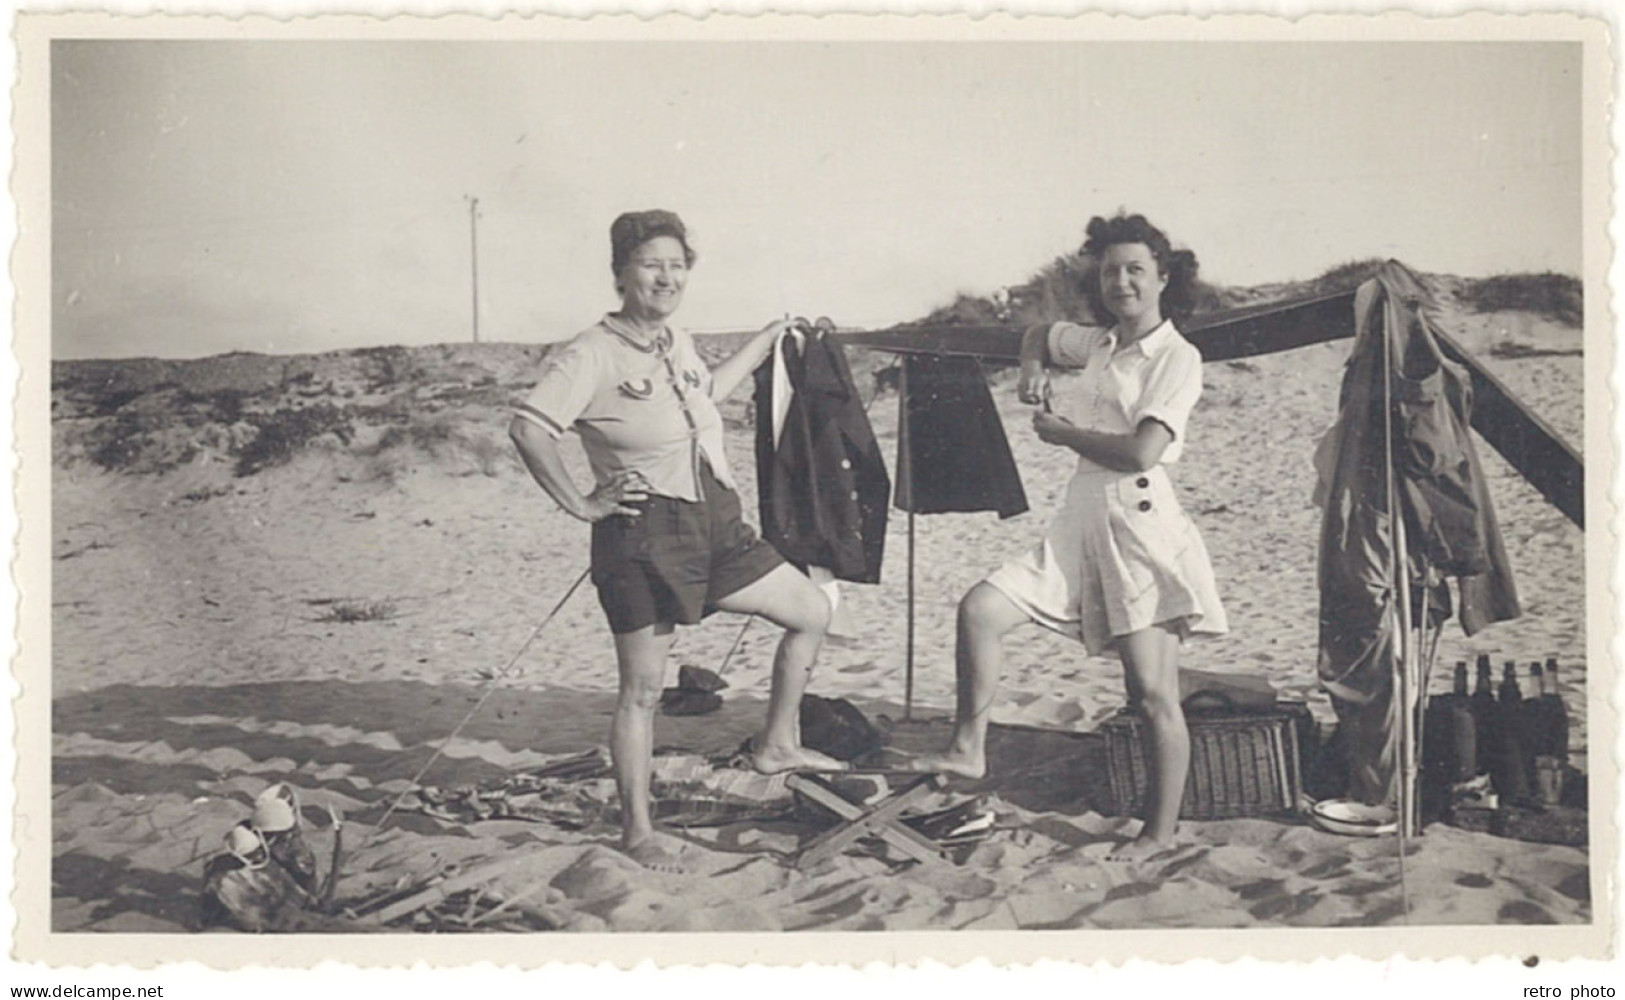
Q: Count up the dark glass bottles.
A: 5